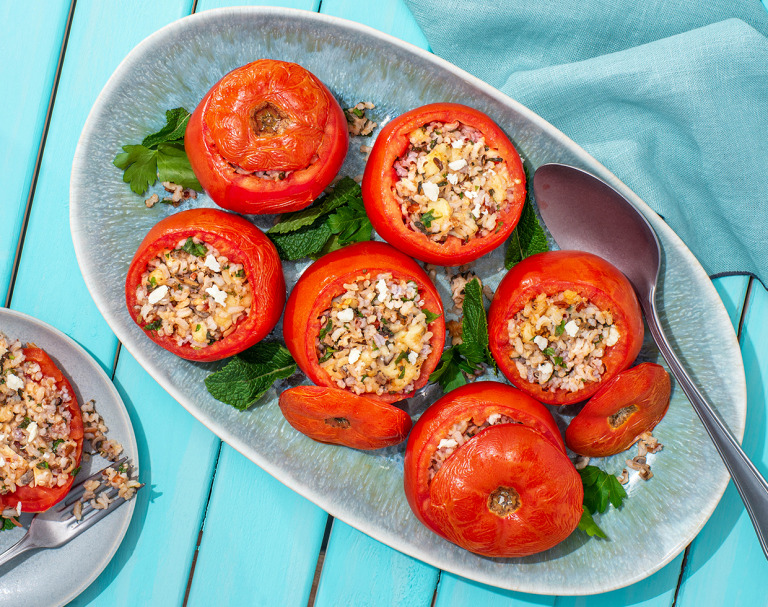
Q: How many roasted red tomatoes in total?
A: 7